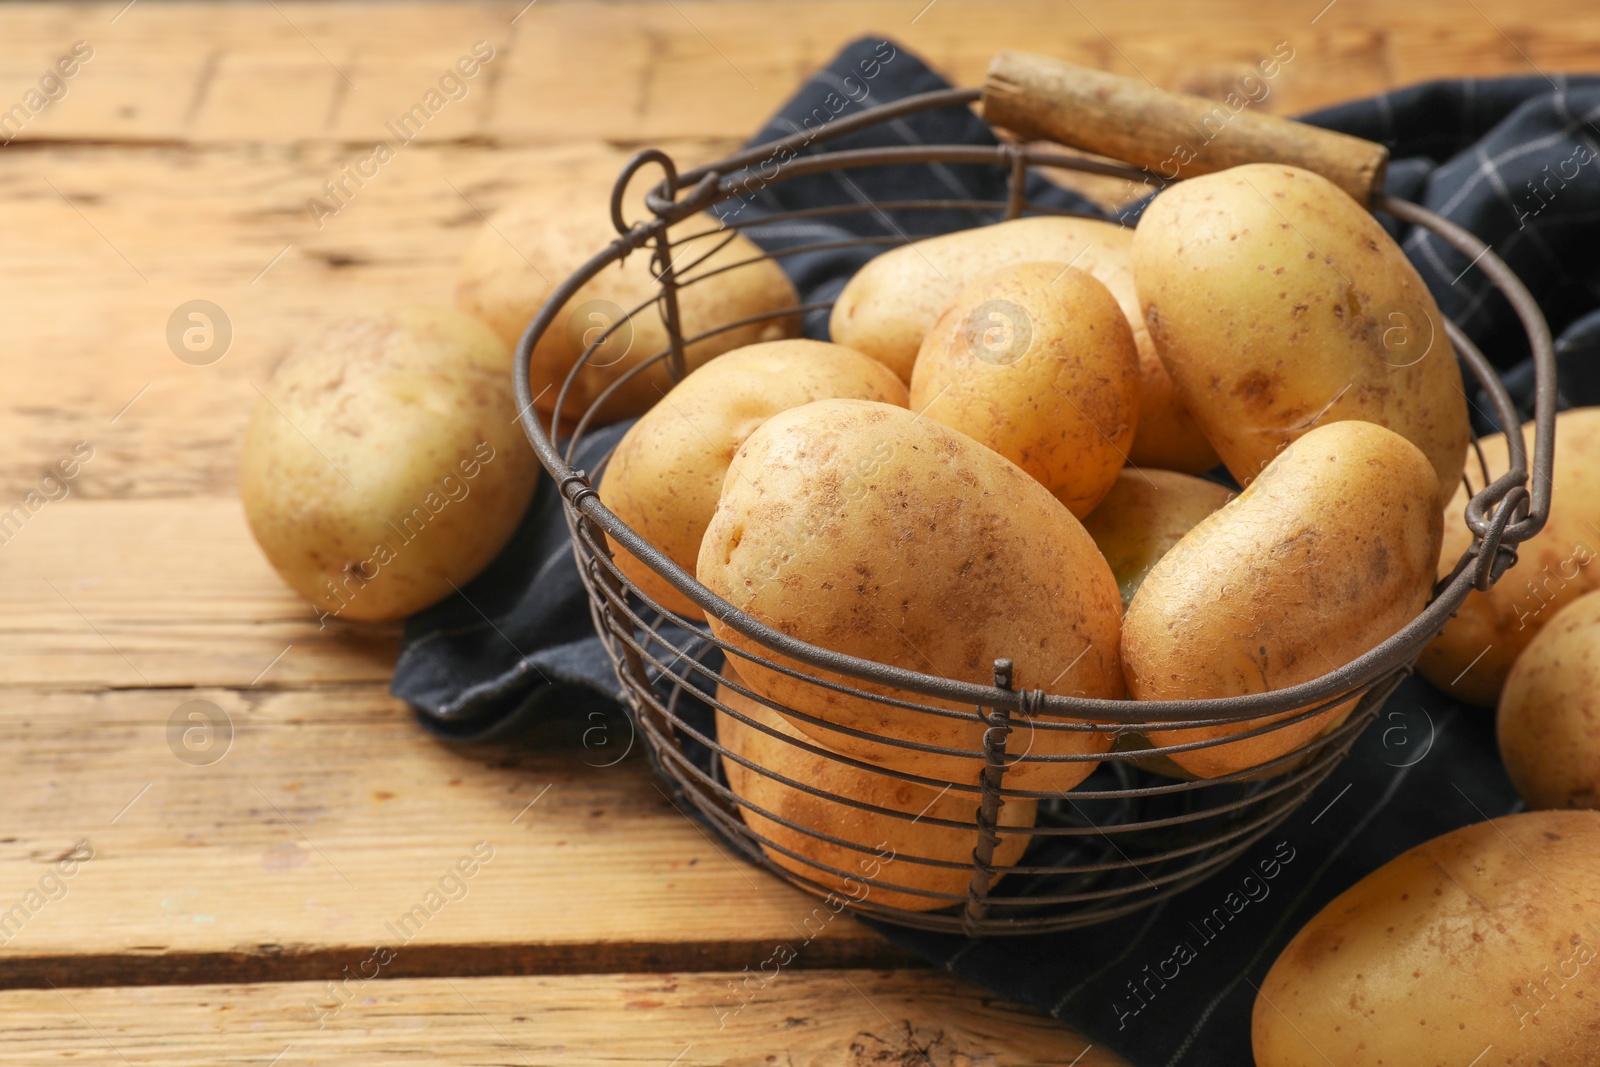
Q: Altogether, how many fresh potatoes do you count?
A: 13